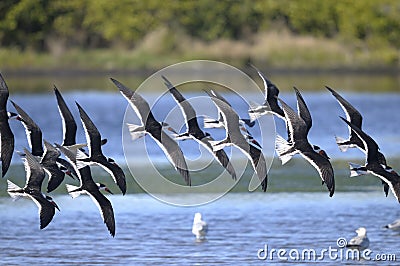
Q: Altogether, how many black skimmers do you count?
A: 15